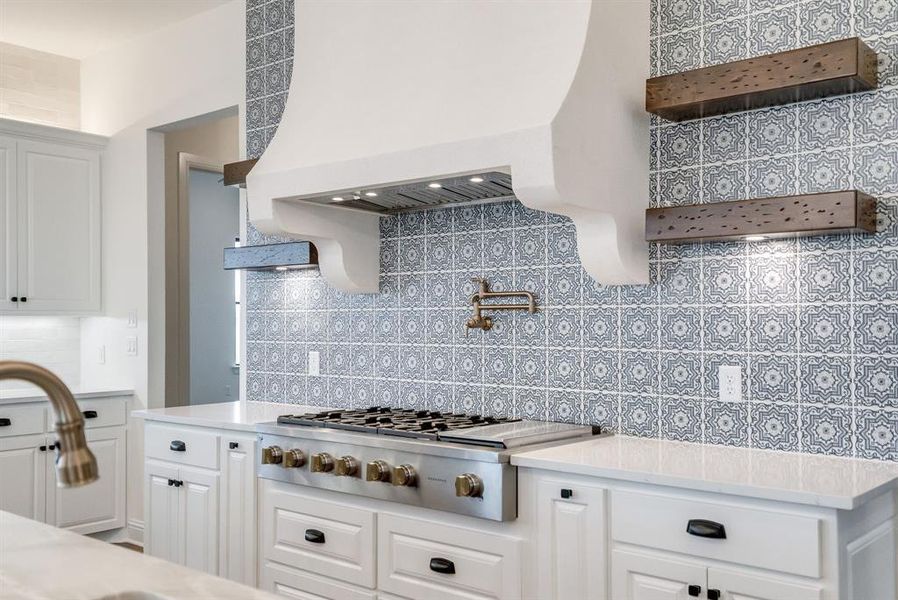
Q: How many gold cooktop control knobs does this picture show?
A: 7